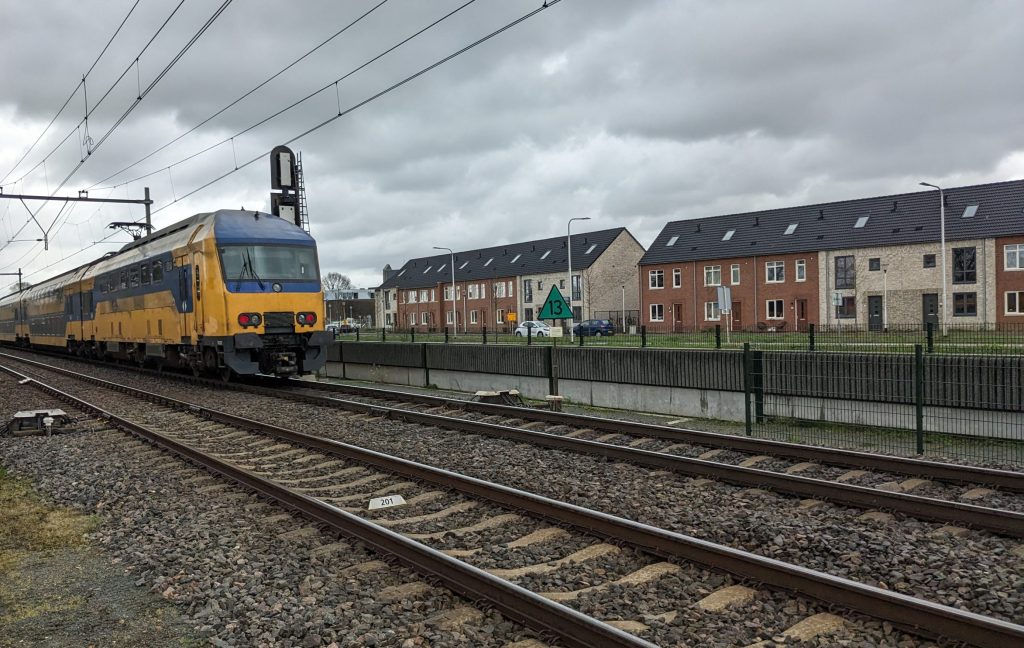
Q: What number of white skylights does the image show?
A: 13